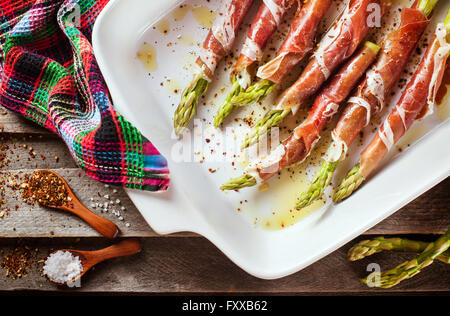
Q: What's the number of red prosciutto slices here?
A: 7